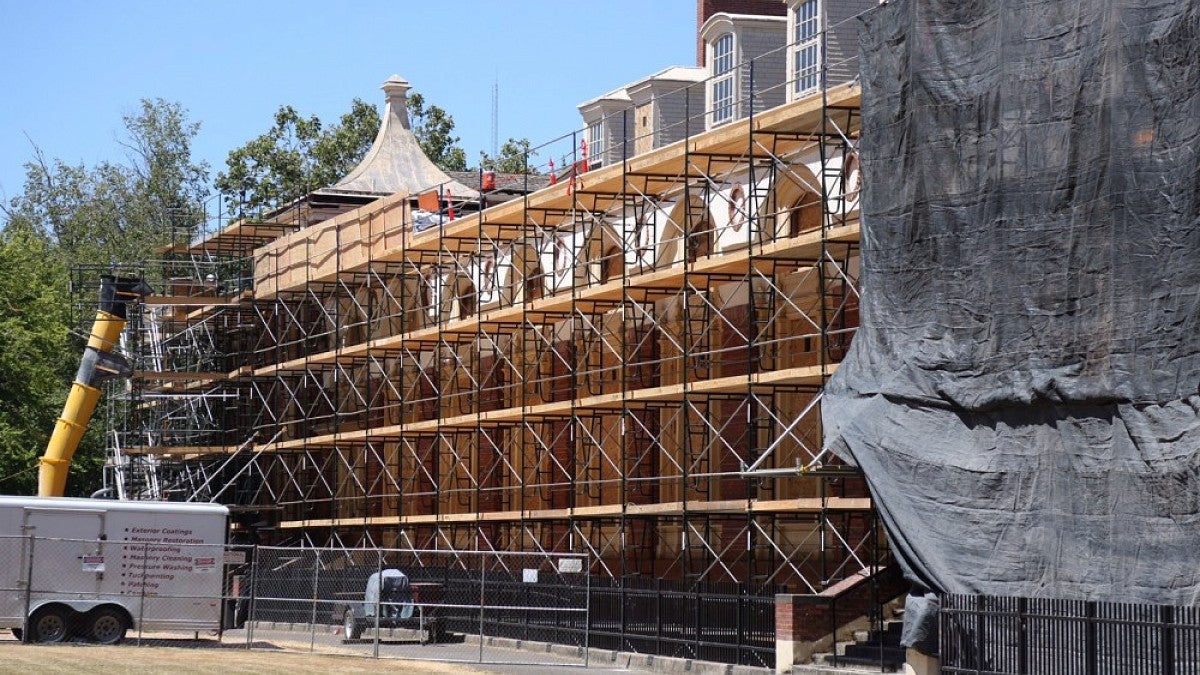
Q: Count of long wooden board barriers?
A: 4